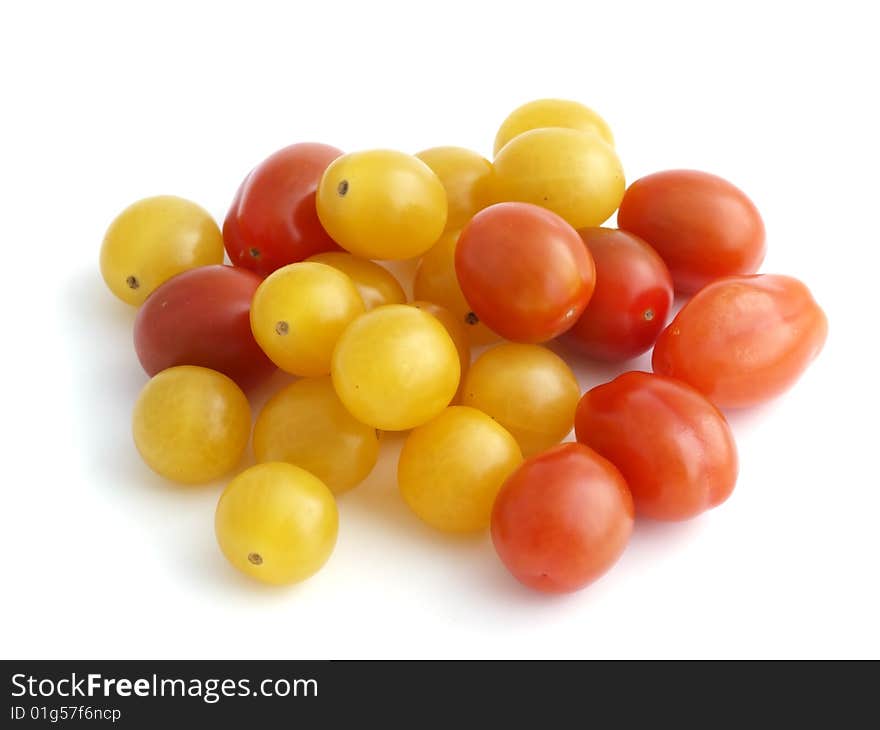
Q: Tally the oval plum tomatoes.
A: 8